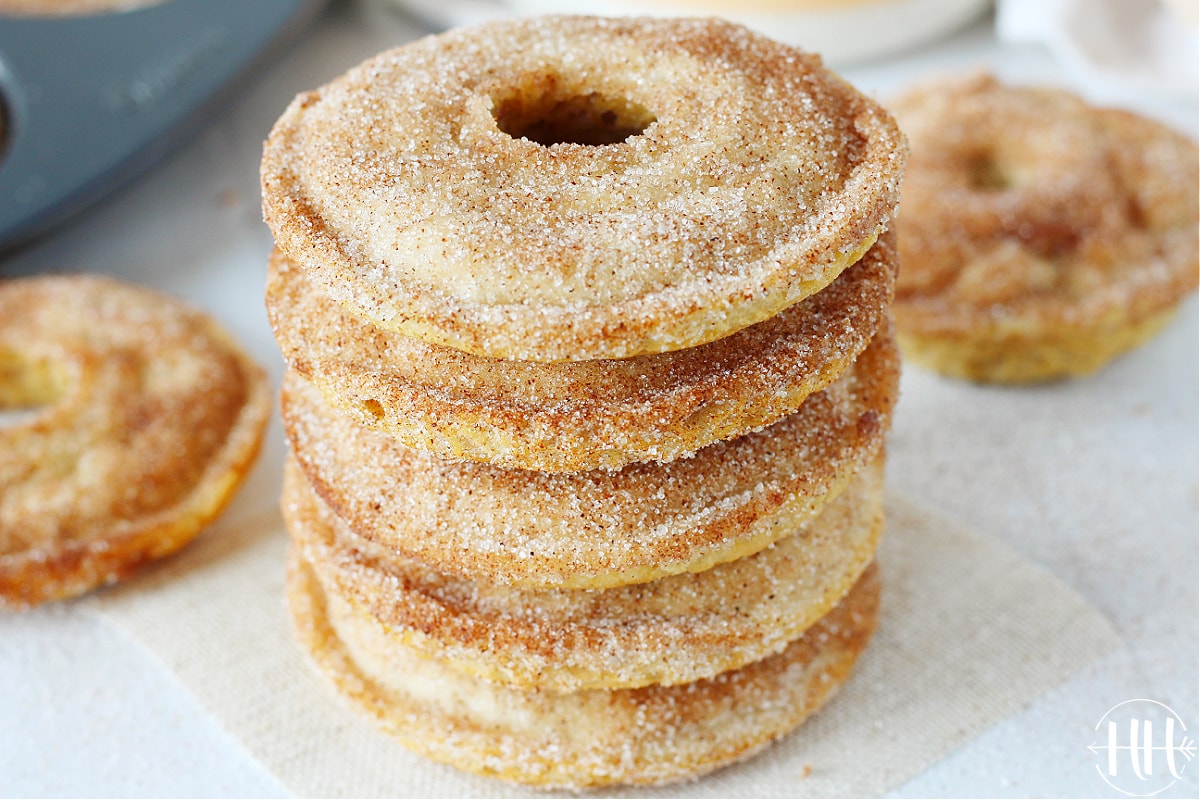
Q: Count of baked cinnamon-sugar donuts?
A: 7